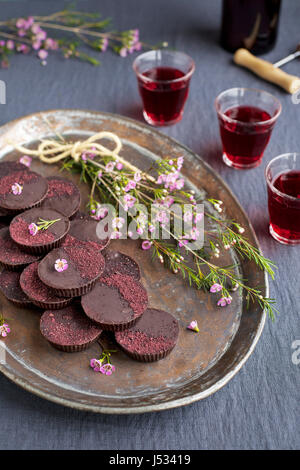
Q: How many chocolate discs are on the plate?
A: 13